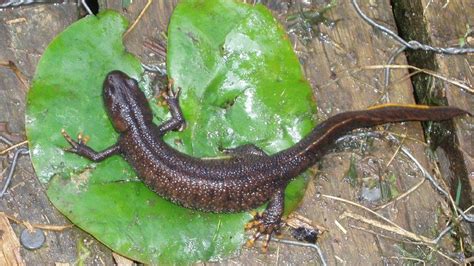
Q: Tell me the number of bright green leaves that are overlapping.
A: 2